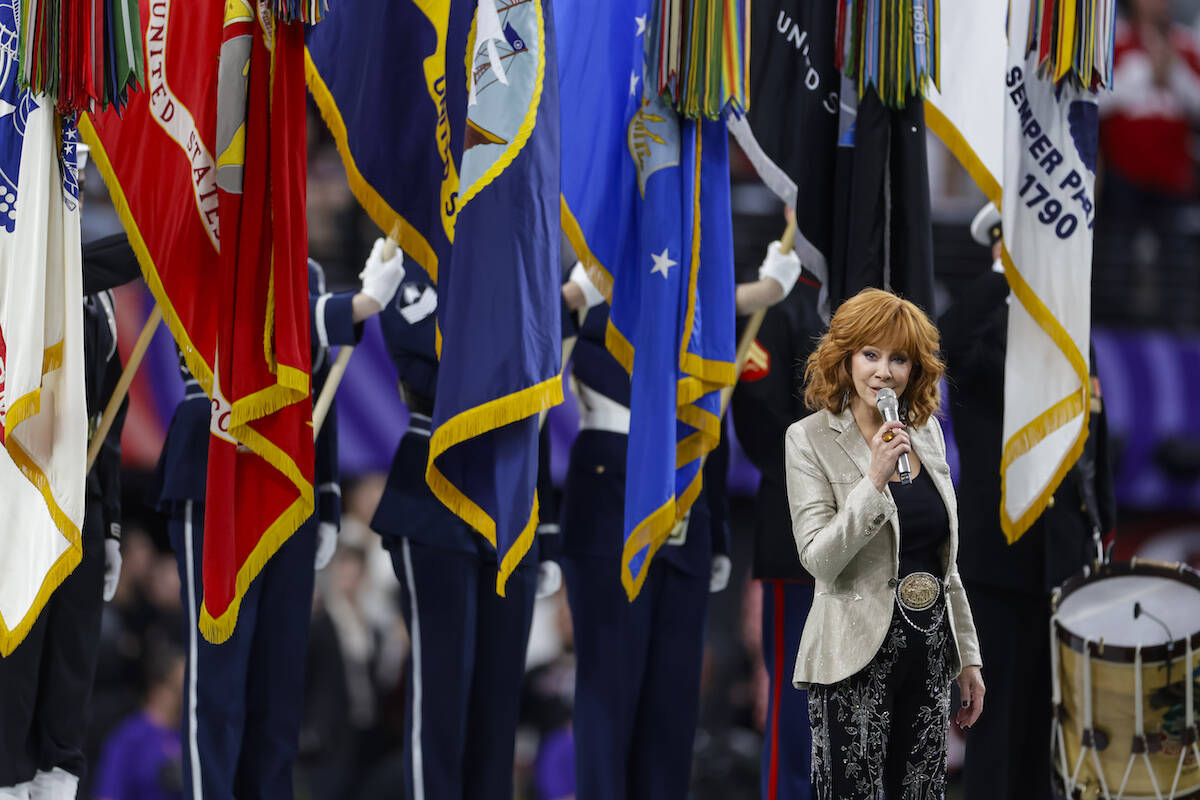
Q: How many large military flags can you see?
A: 6